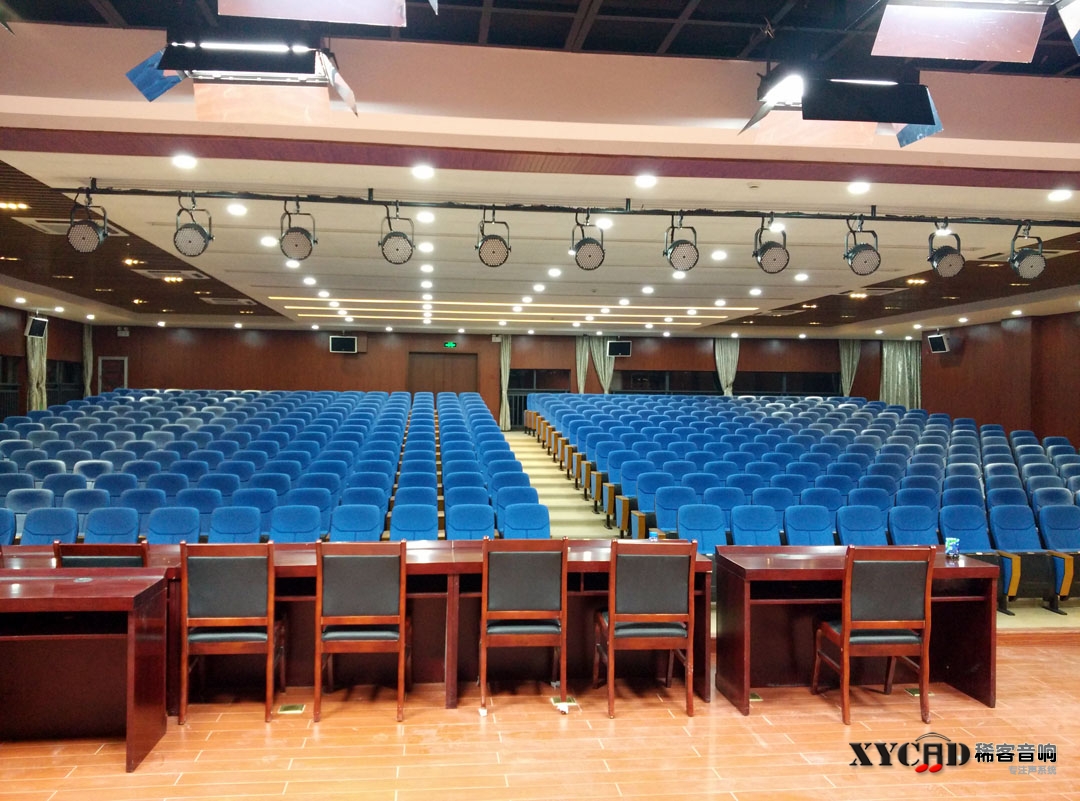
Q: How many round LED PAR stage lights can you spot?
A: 11